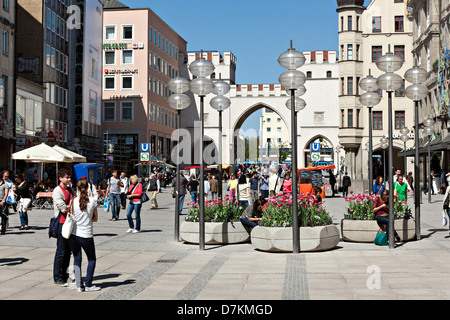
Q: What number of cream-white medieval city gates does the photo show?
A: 1